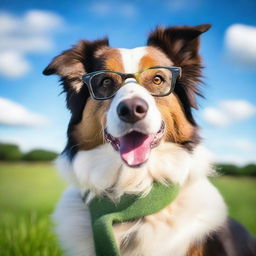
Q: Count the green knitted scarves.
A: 1